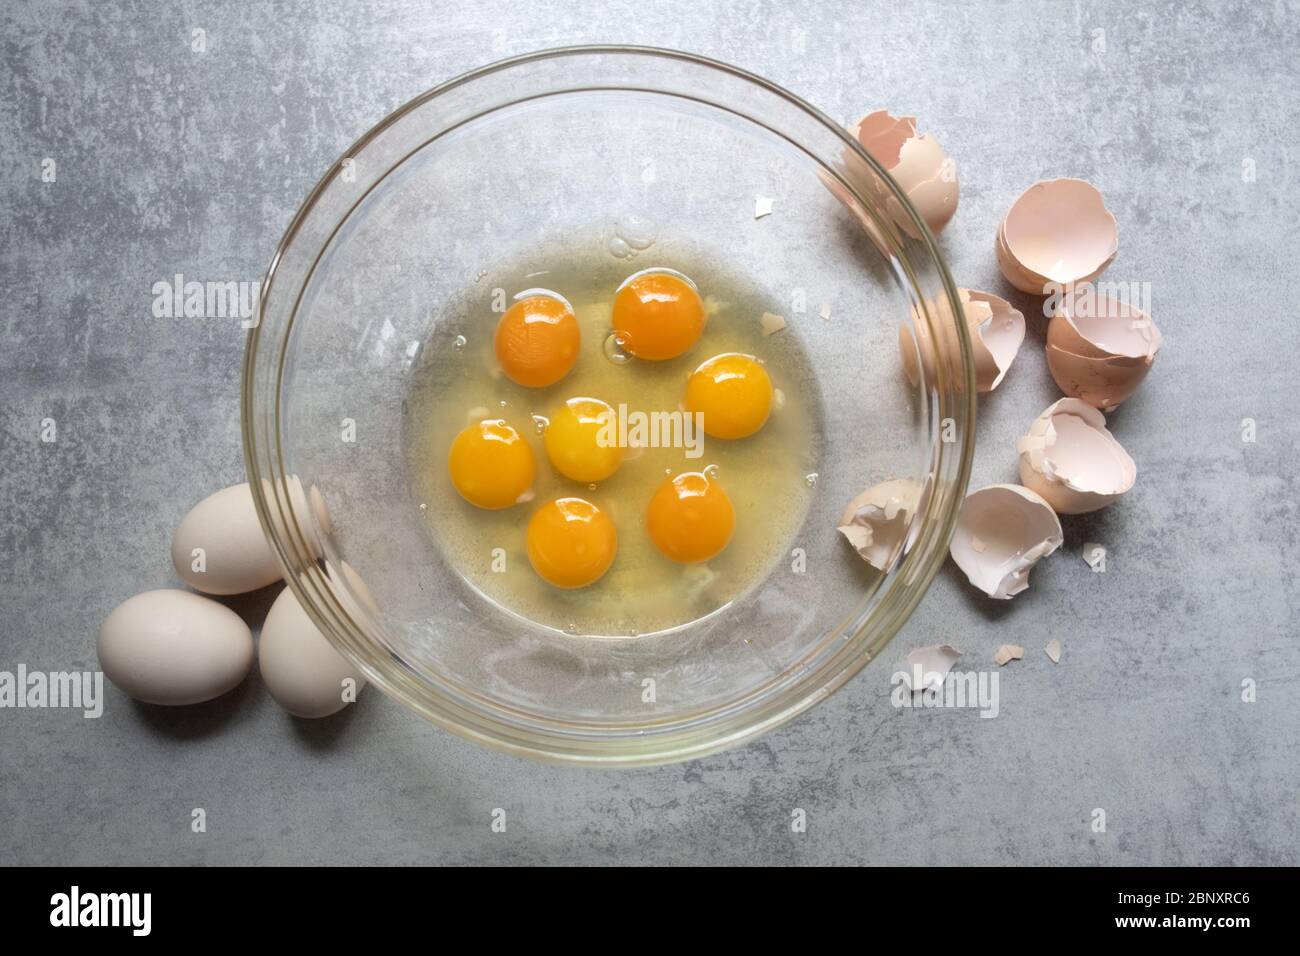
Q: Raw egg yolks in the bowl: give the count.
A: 7